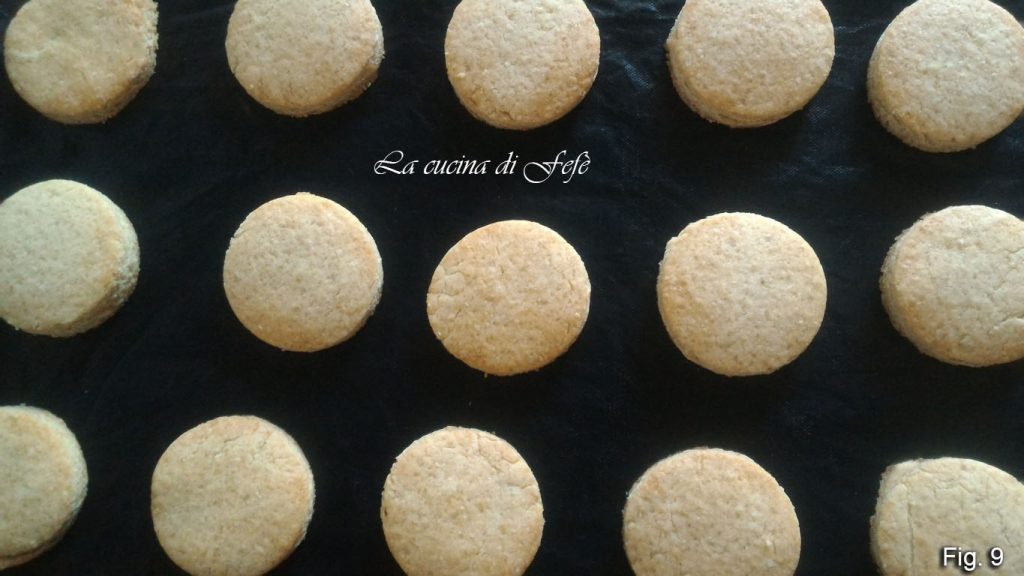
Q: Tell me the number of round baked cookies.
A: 15